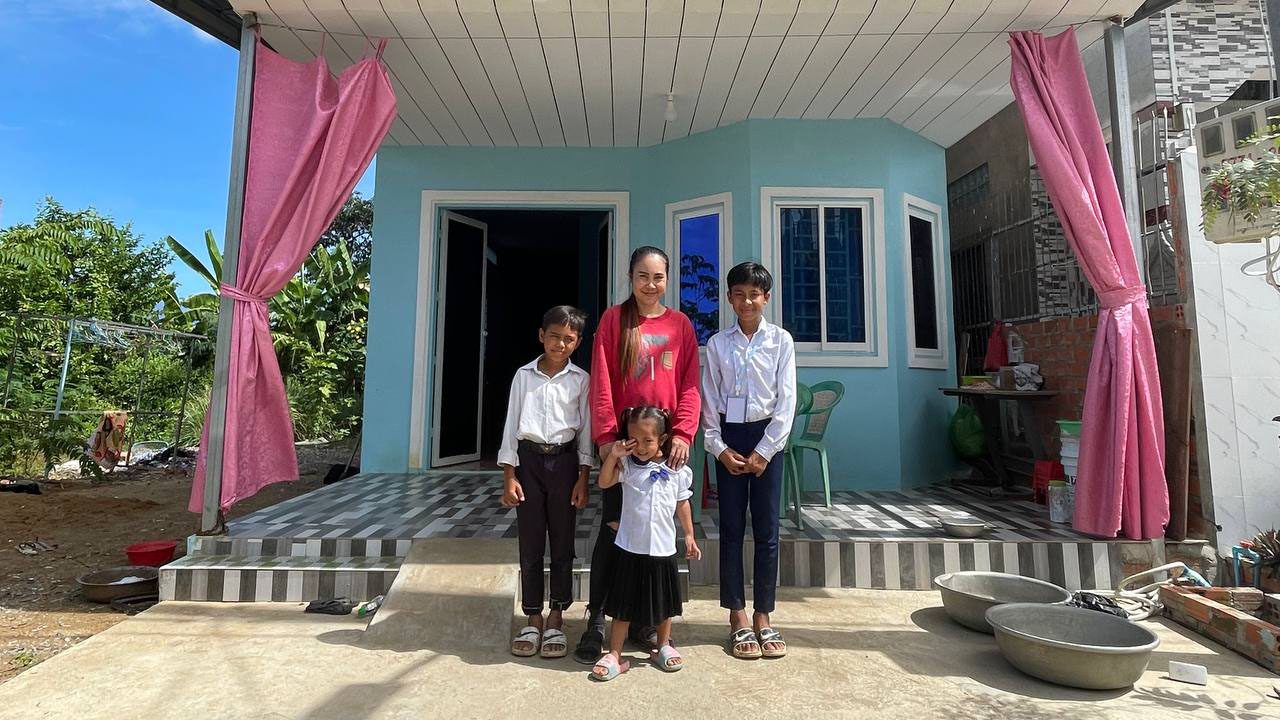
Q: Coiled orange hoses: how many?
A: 0